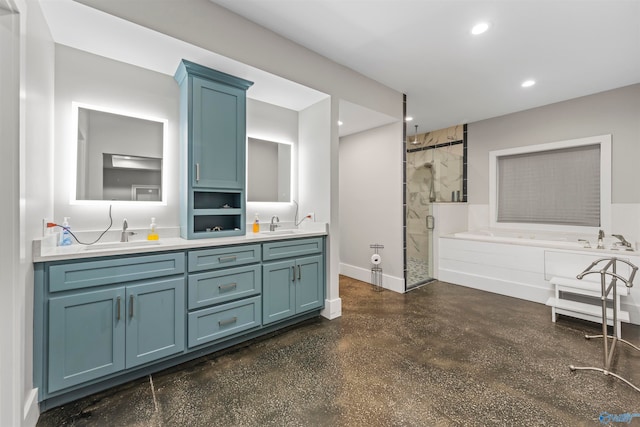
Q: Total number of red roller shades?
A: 0